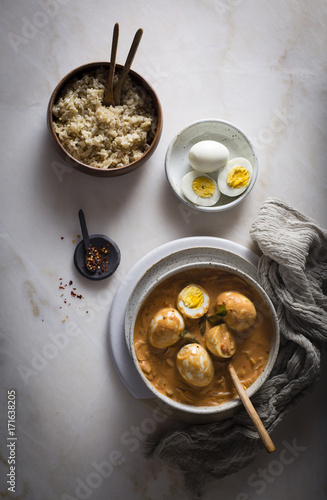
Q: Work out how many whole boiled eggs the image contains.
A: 4